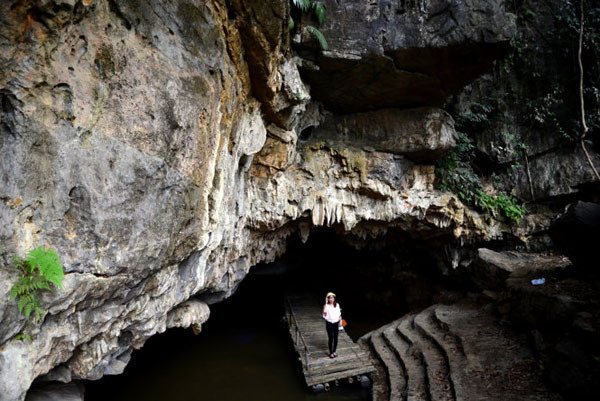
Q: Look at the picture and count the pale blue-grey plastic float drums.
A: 2